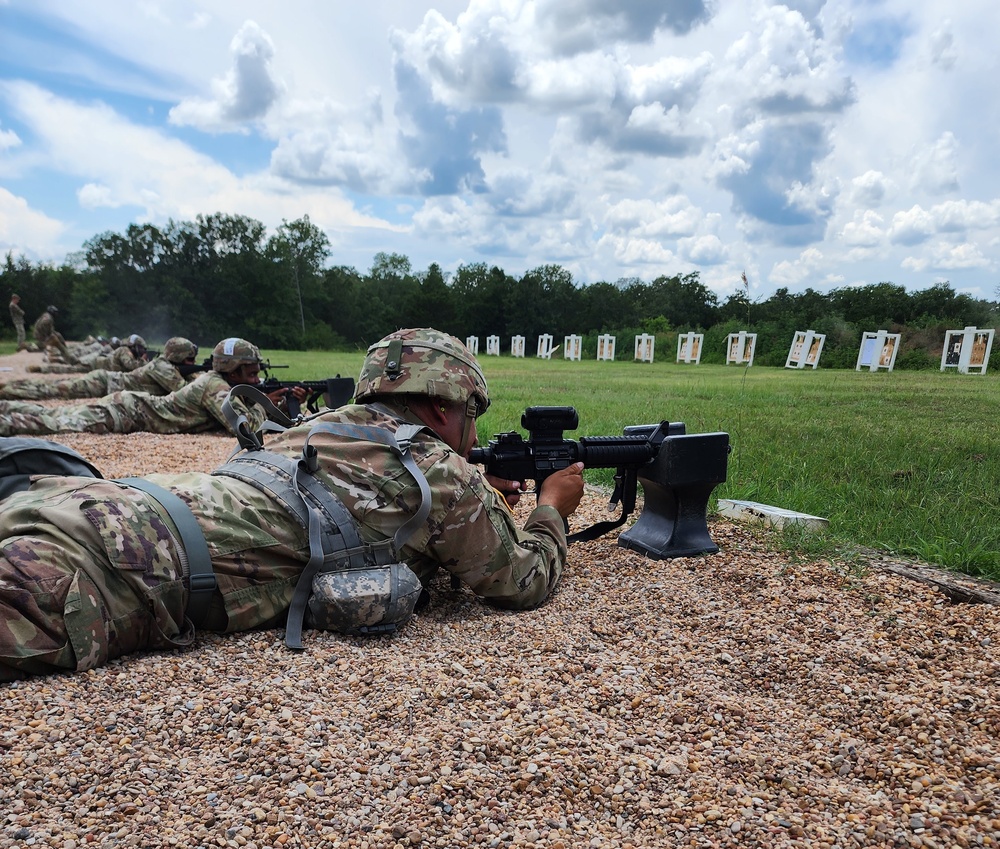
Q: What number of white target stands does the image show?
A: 12